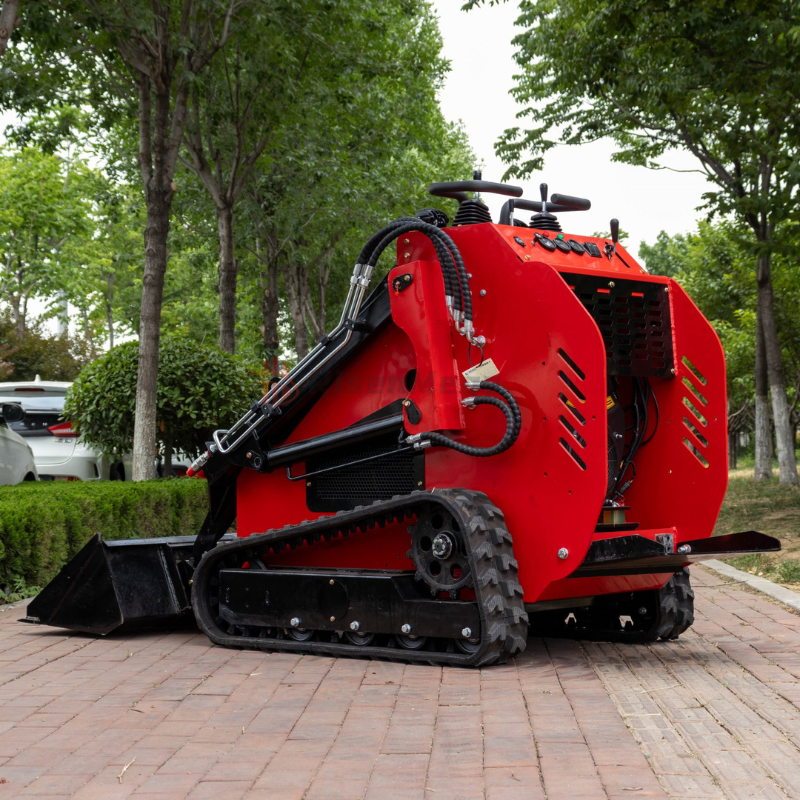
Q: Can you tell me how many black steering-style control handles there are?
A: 2